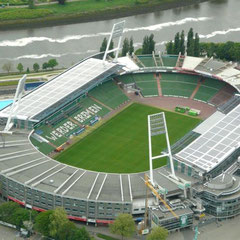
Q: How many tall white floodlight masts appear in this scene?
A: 3